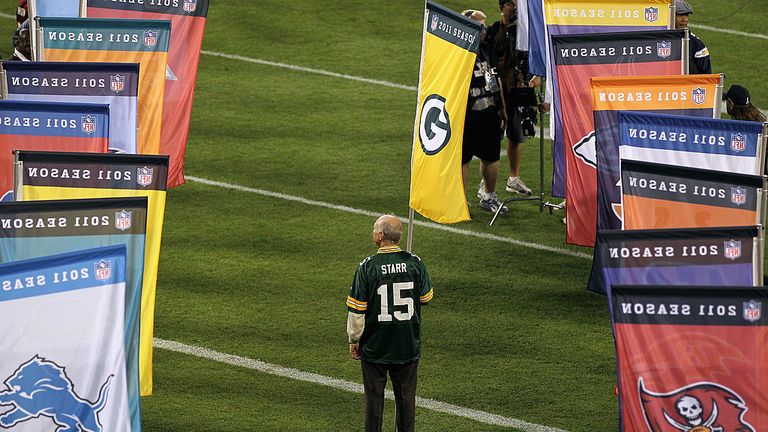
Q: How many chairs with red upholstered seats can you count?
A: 0